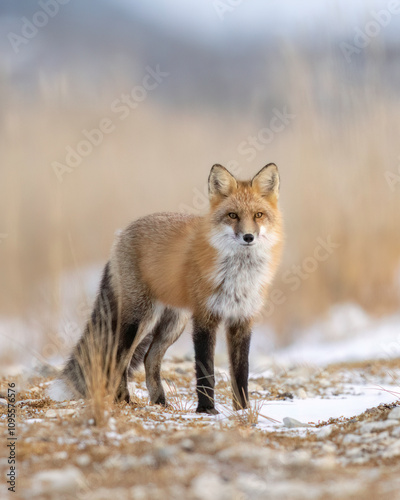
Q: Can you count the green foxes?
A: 0